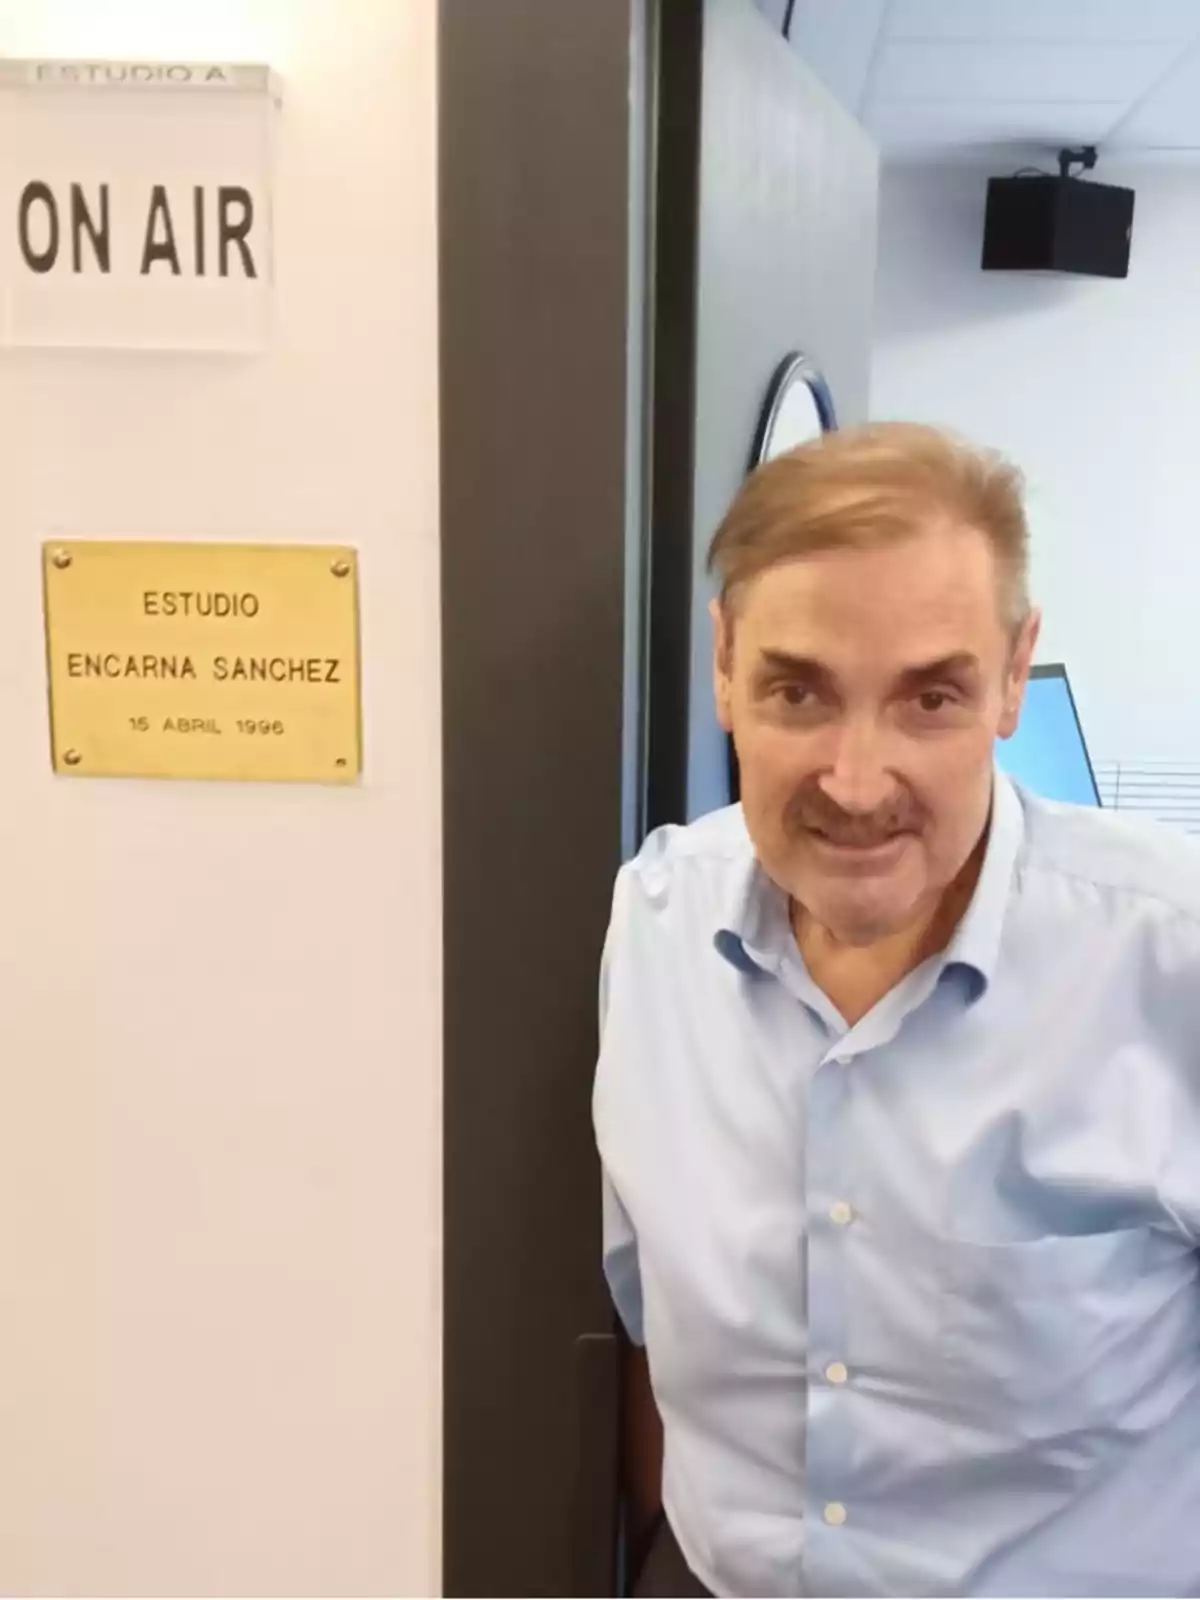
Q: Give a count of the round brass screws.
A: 3